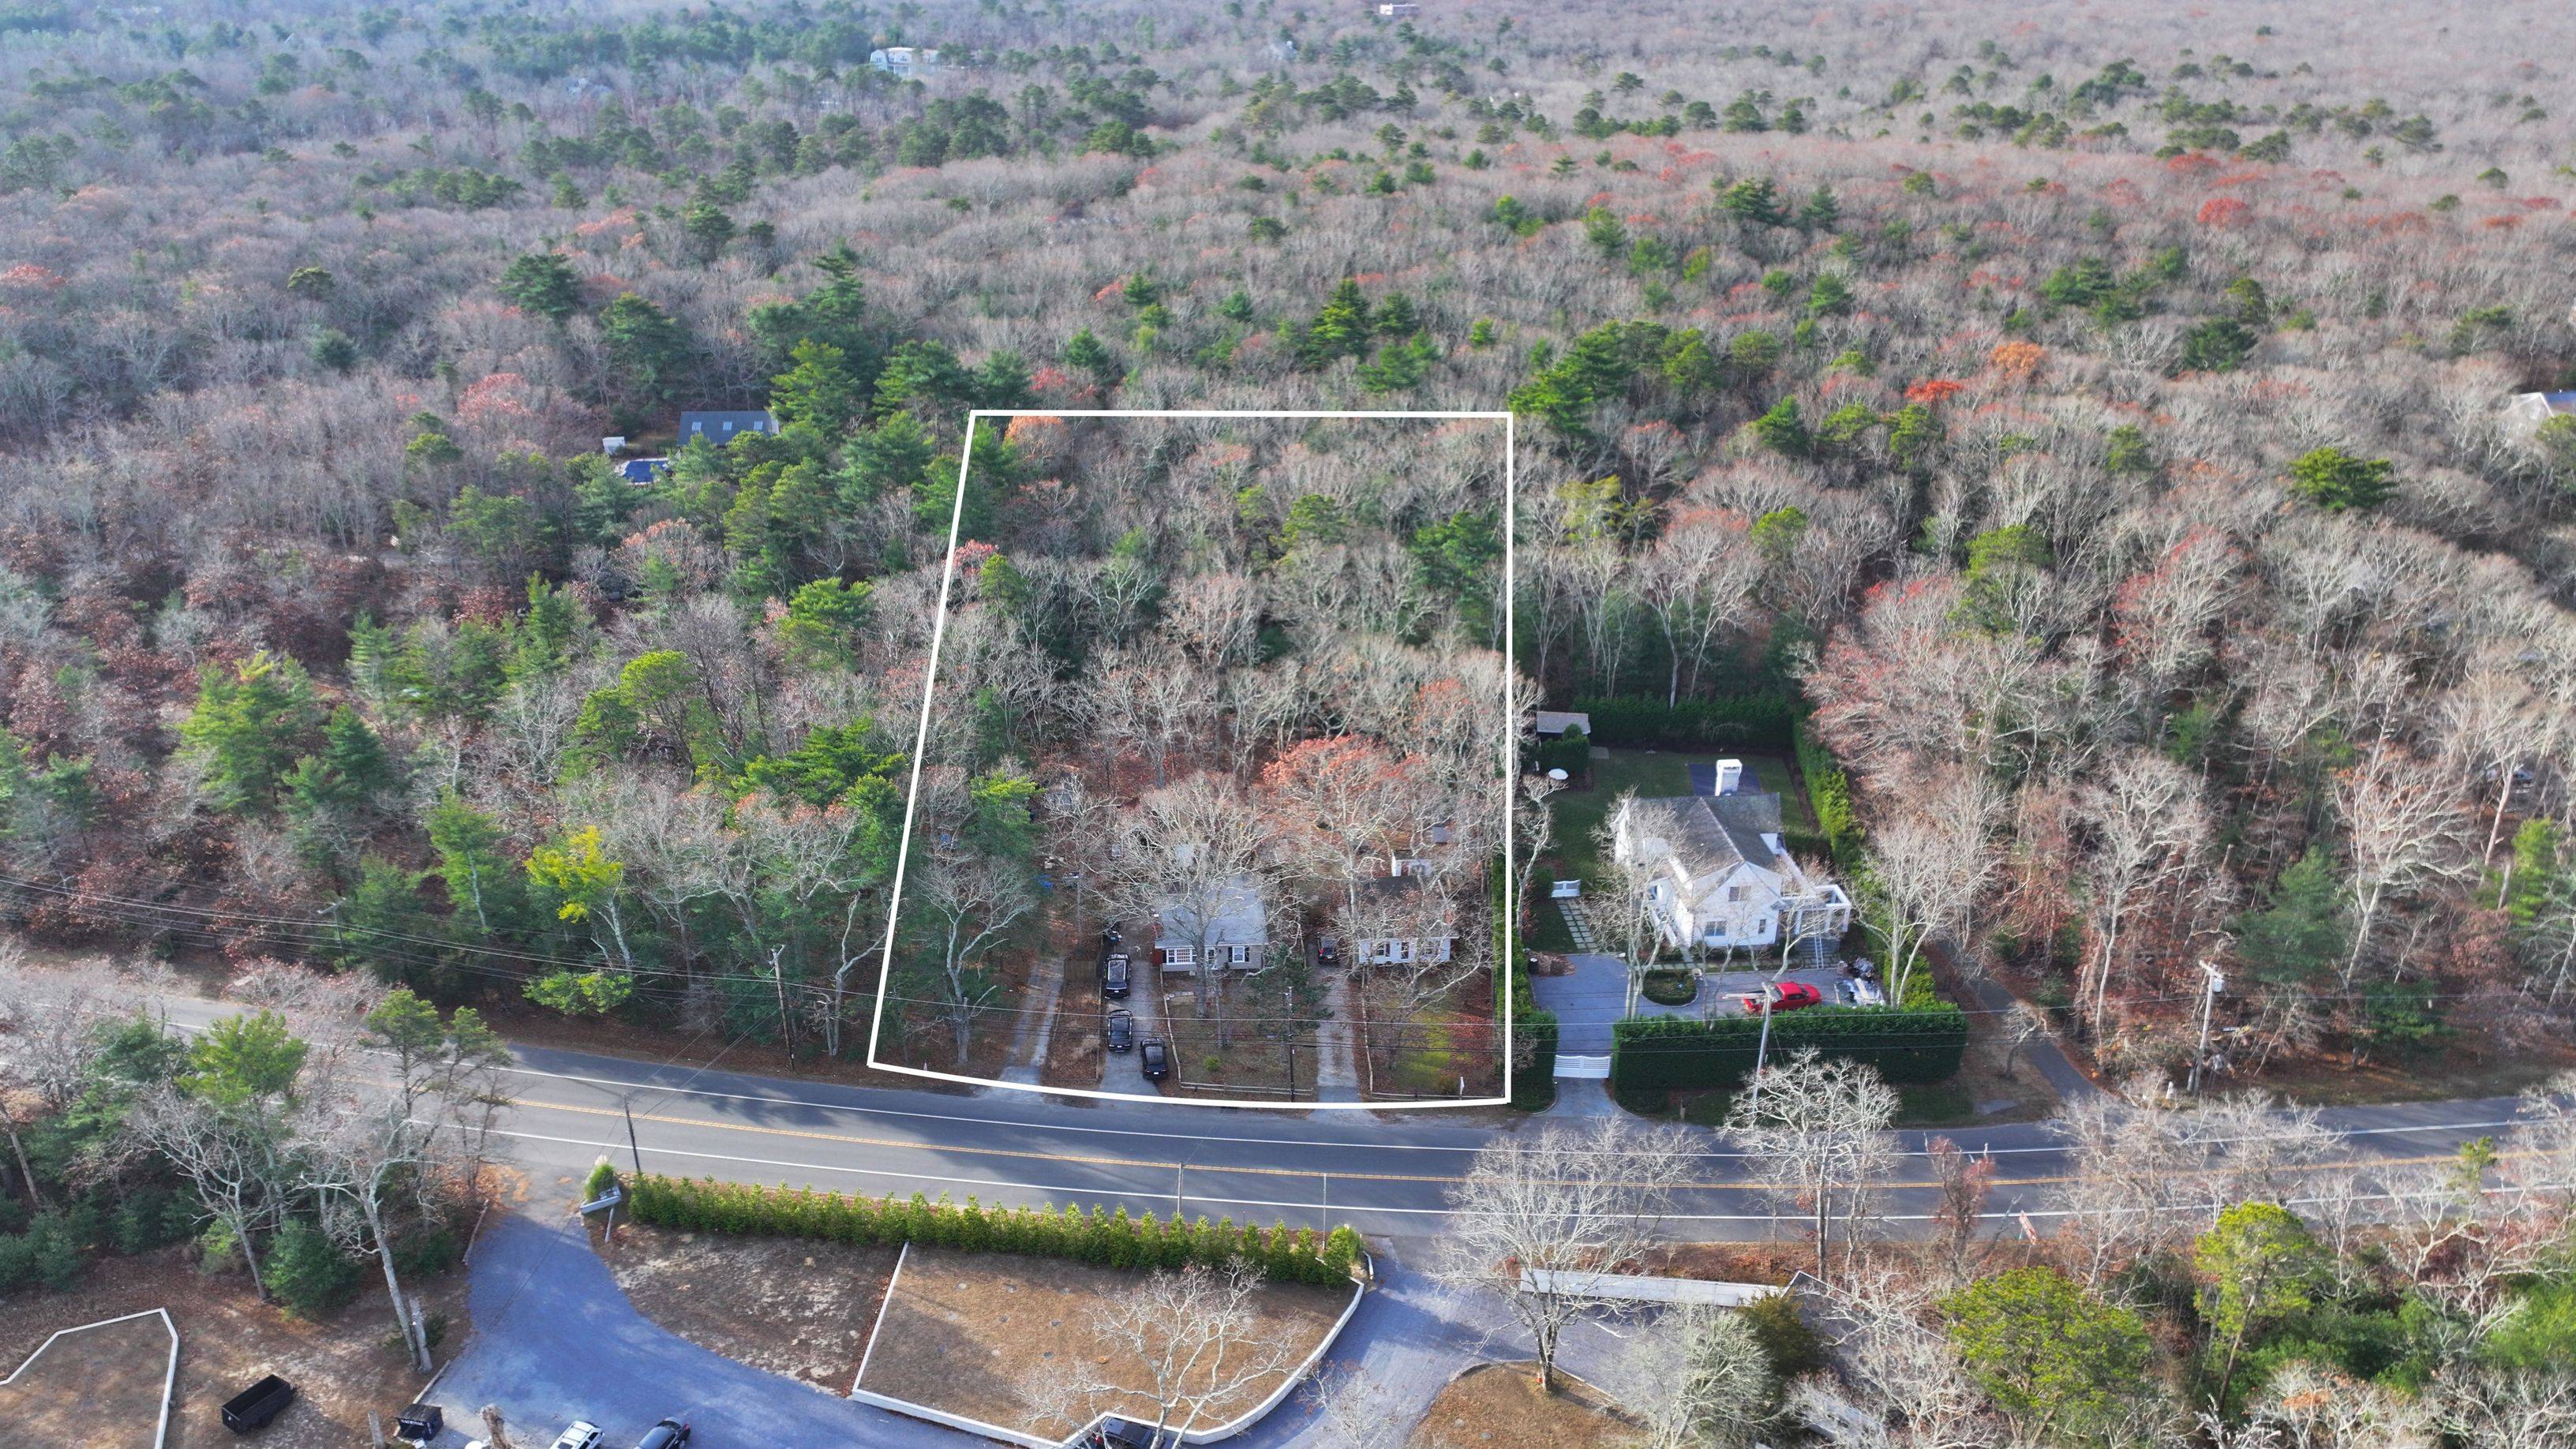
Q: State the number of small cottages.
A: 2